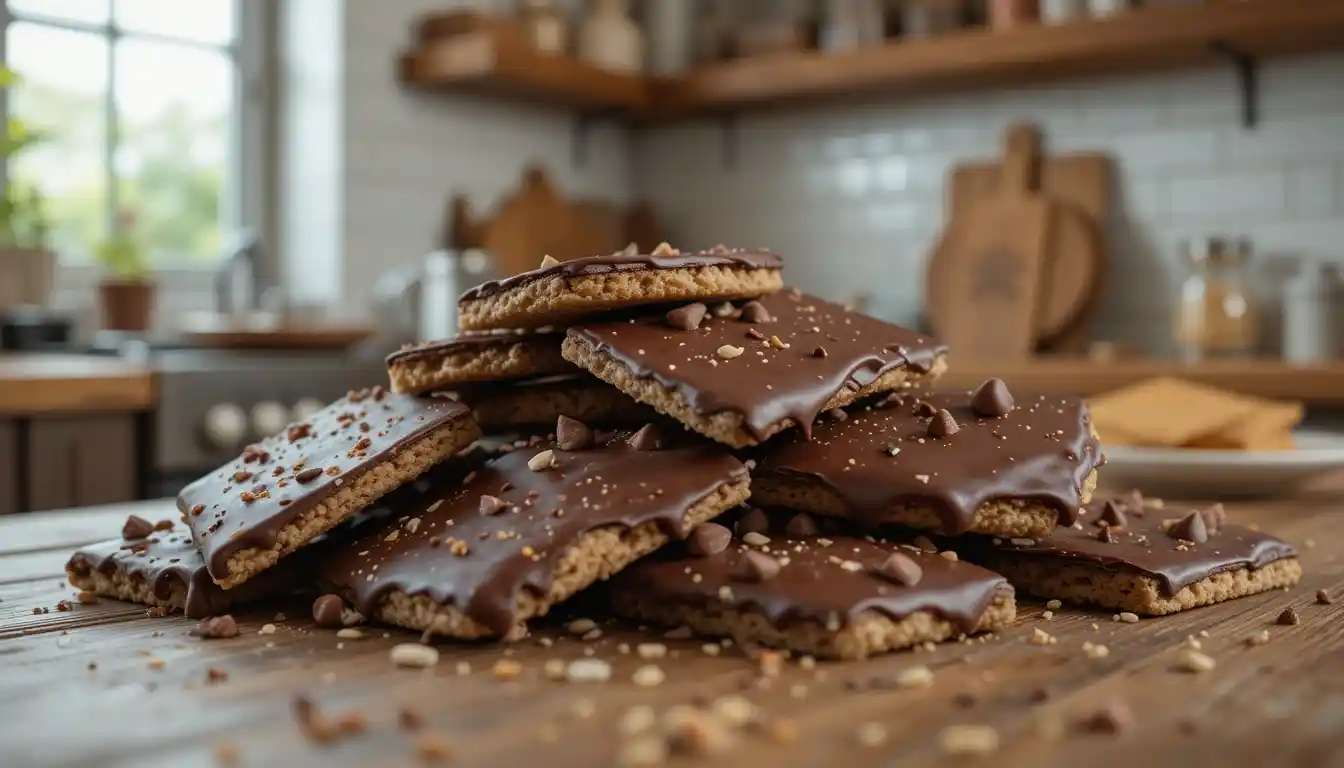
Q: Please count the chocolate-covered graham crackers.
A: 10